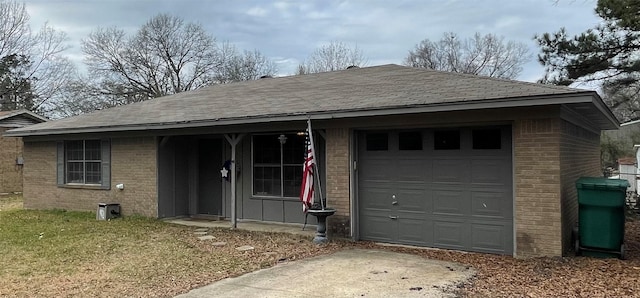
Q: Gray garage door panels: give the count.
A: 12